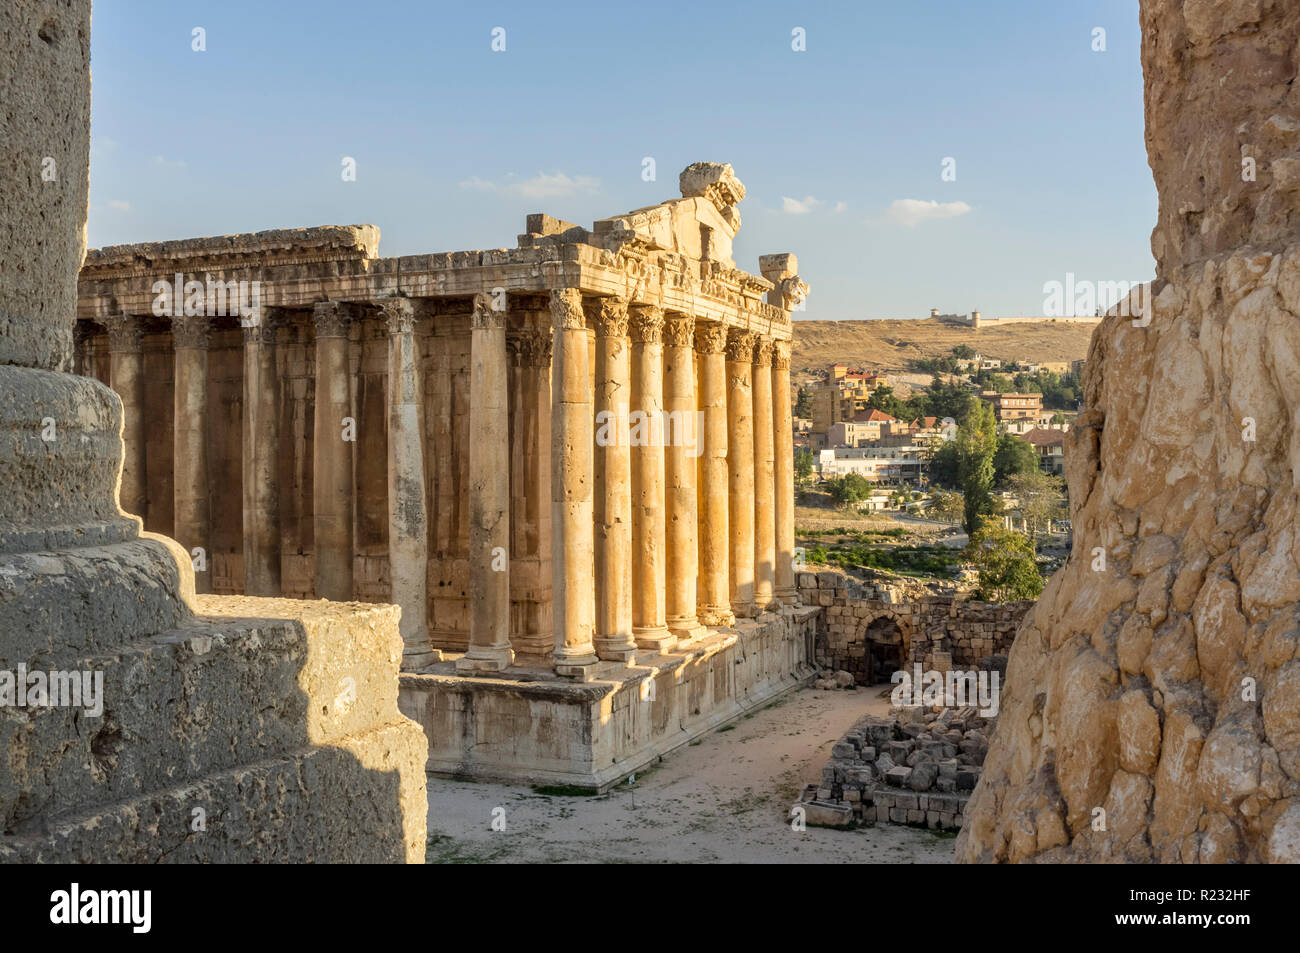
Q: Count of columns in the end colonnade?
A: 8